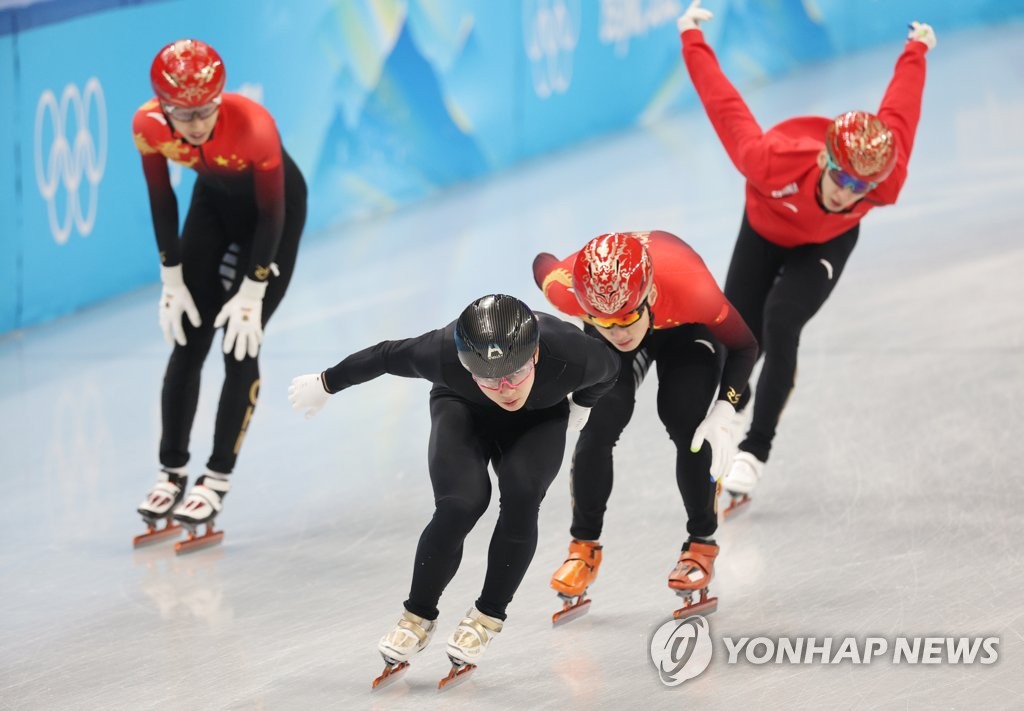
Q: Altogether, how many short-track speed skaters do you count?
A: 4